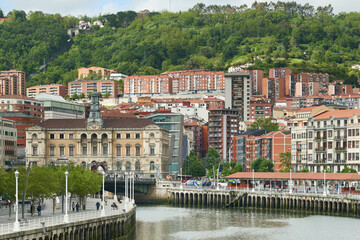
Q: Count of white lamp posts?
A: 13